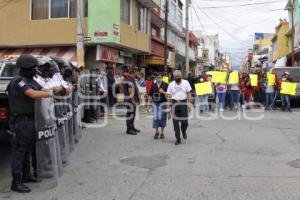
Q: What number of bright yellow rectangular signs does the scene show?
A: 7